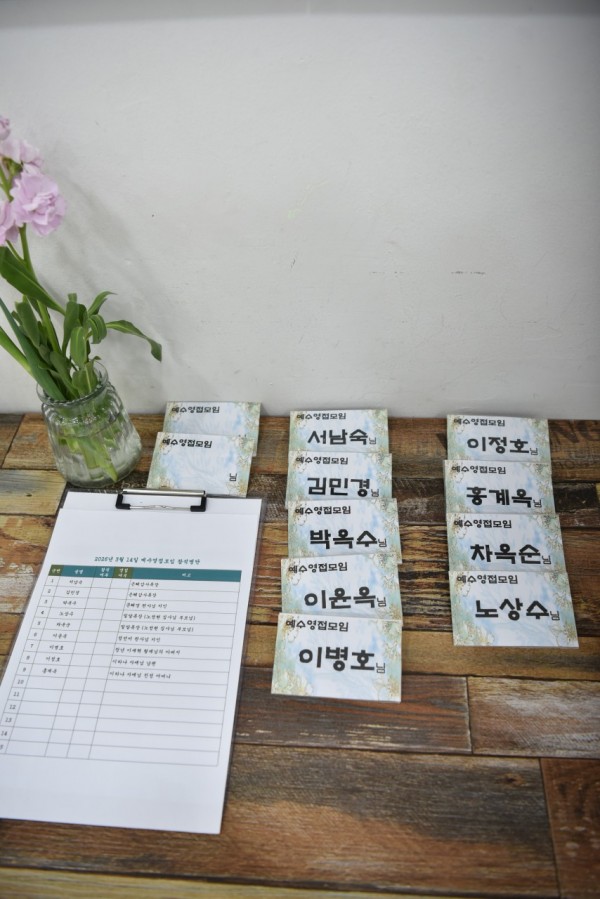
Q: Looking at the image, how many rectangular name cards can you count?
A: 11